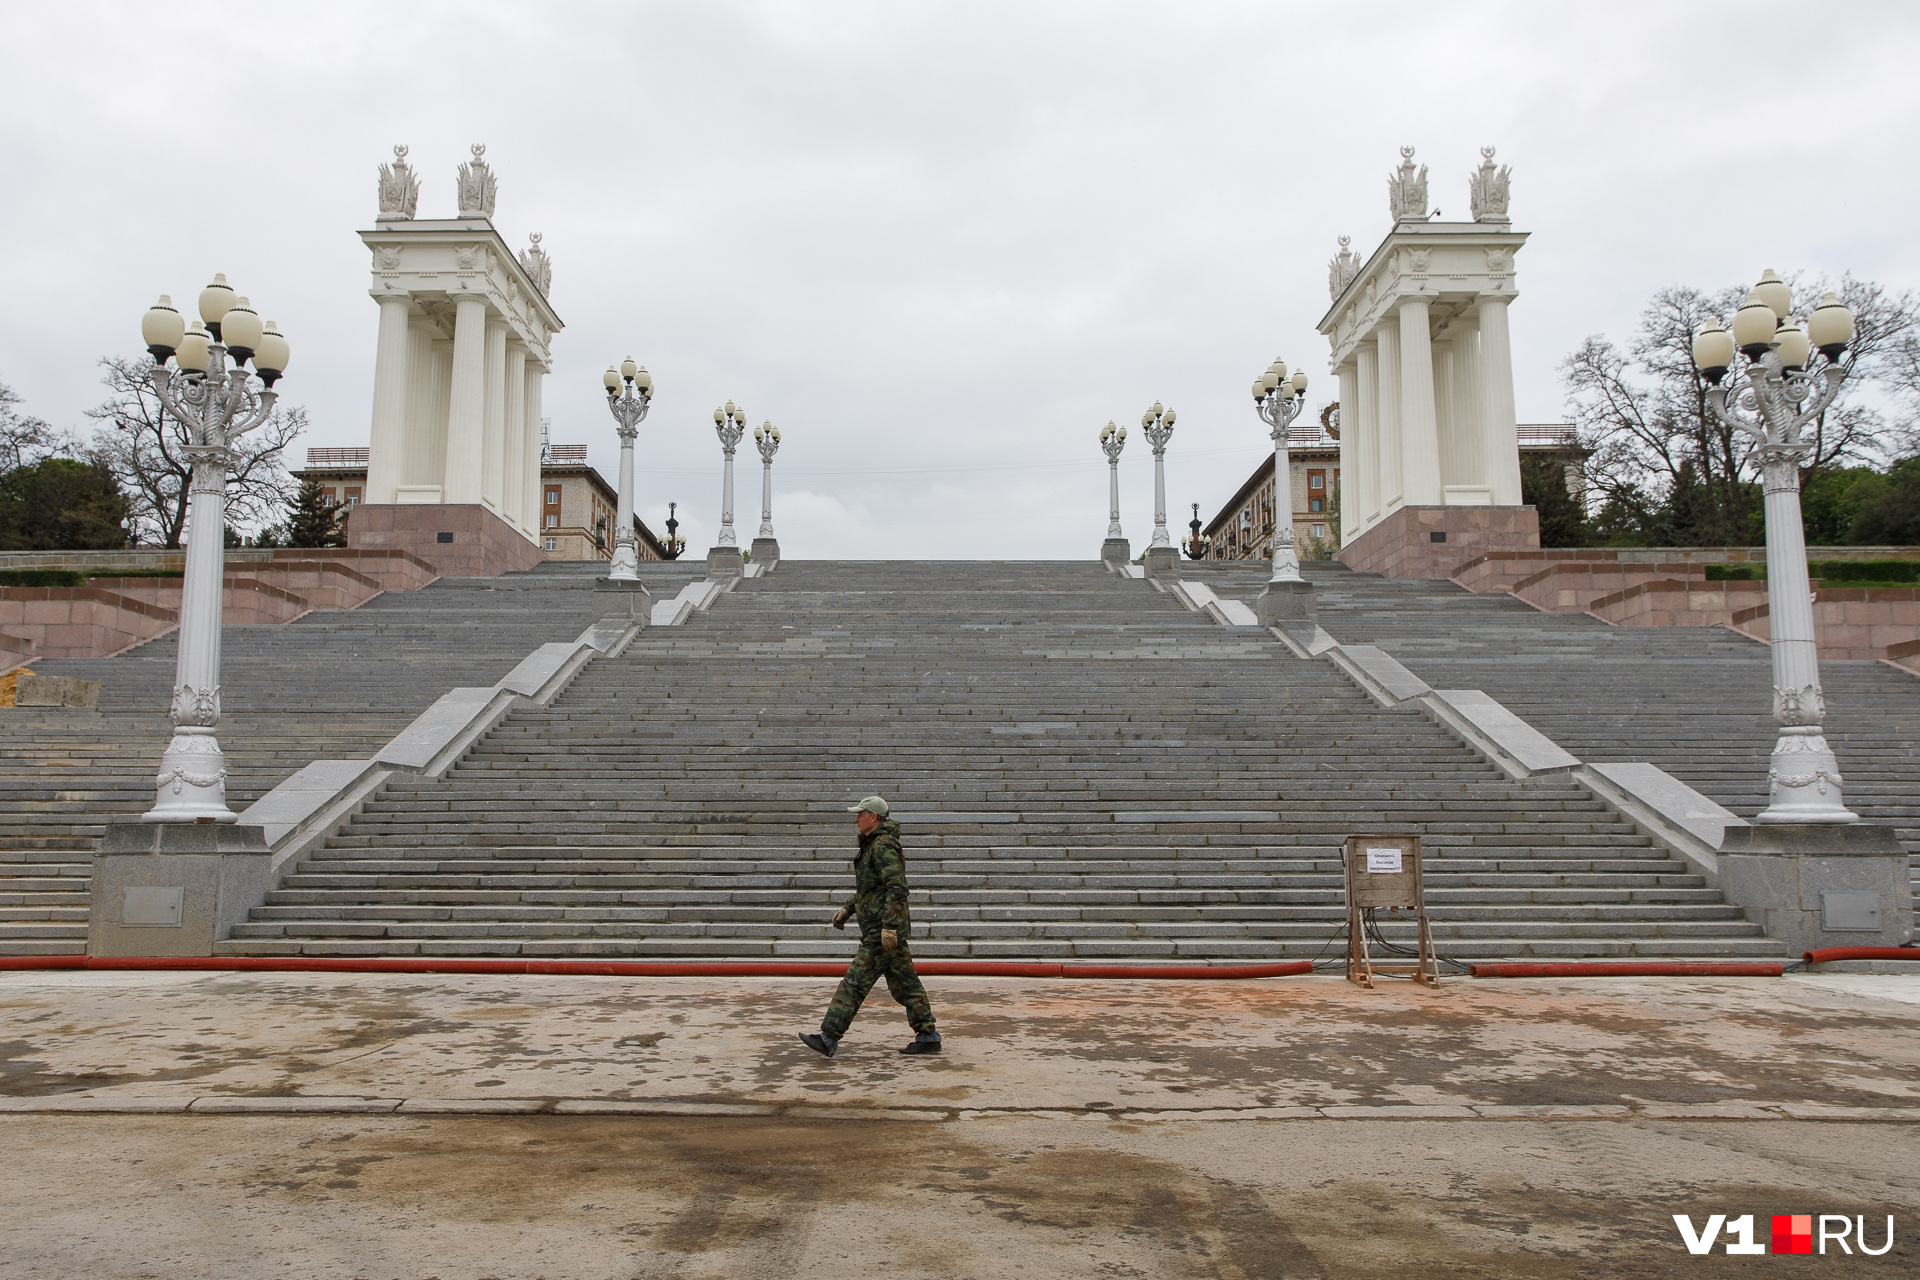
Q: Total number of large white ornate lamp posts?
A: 8